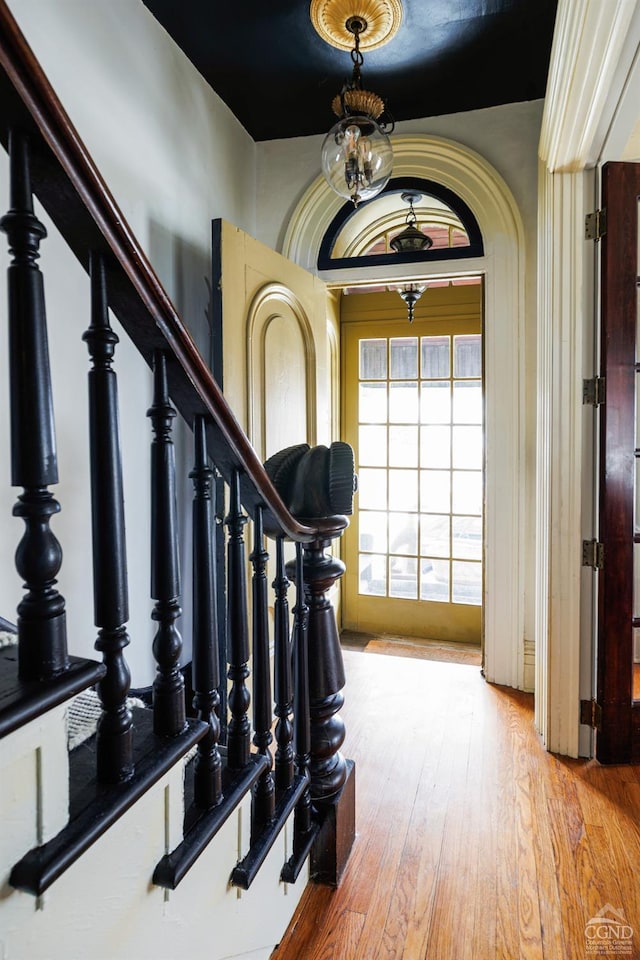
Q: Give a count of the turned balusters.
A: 8